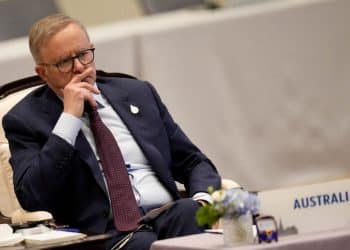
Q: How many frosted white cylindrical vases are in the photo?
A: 1